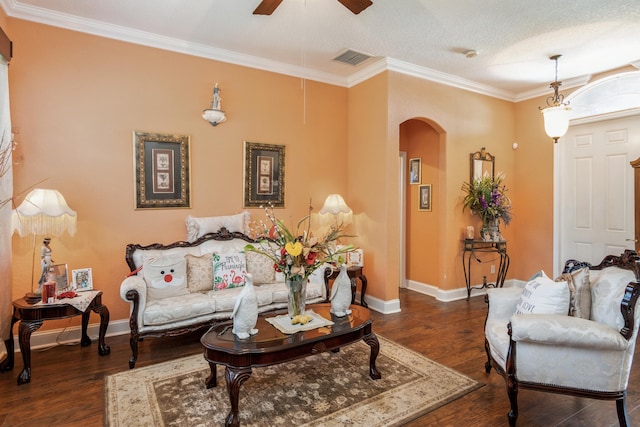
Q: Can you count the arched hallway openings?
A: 1